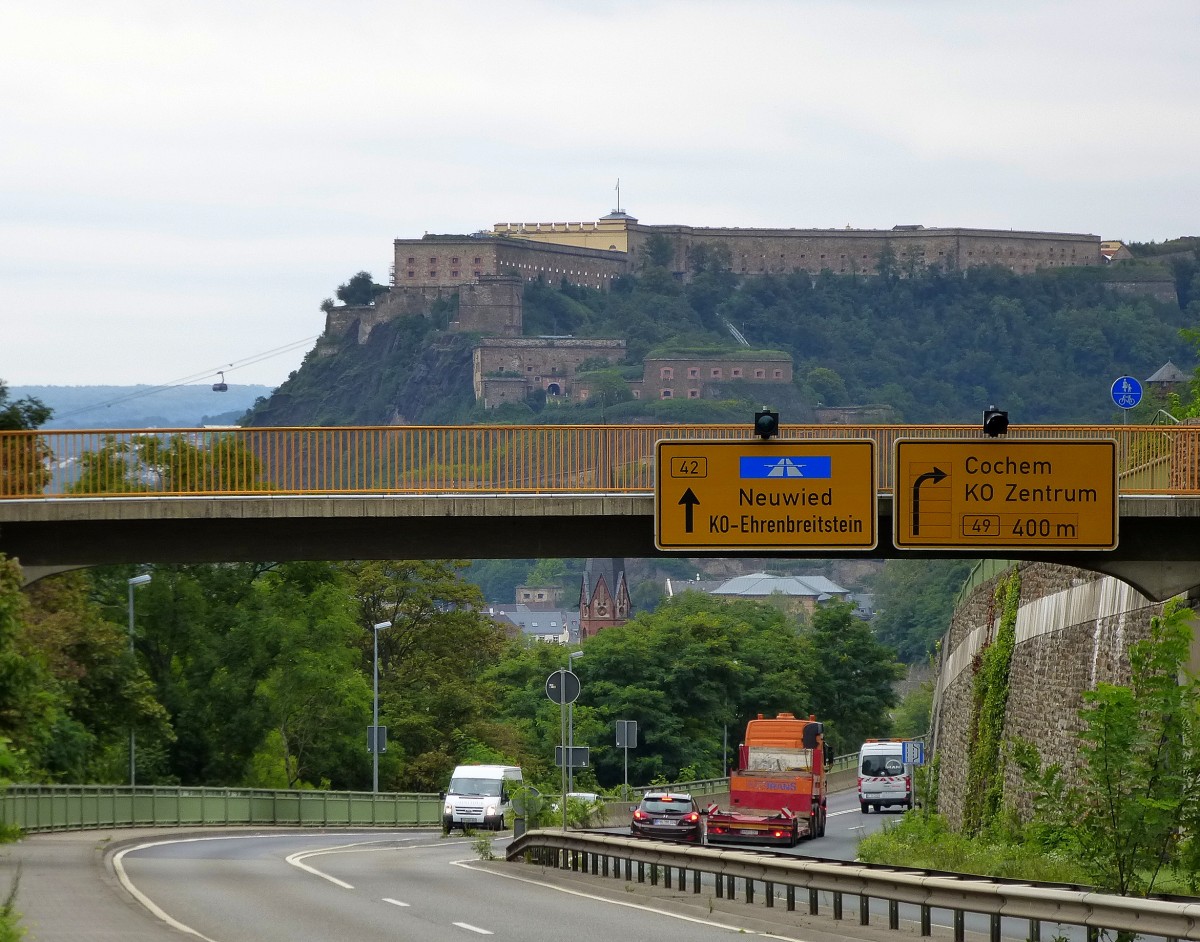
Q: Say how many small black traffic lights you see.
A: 2